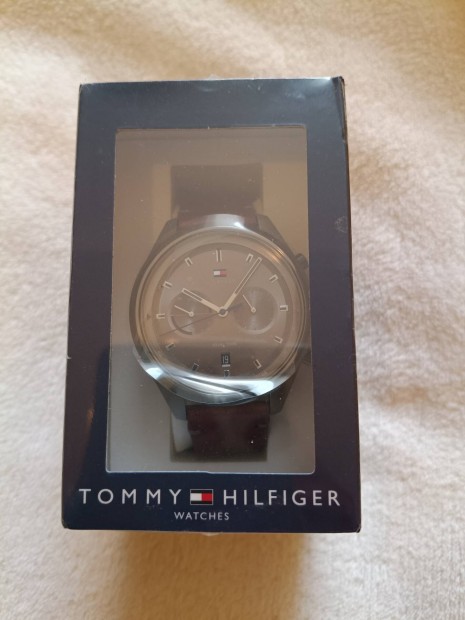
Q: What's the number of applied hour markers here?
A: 12